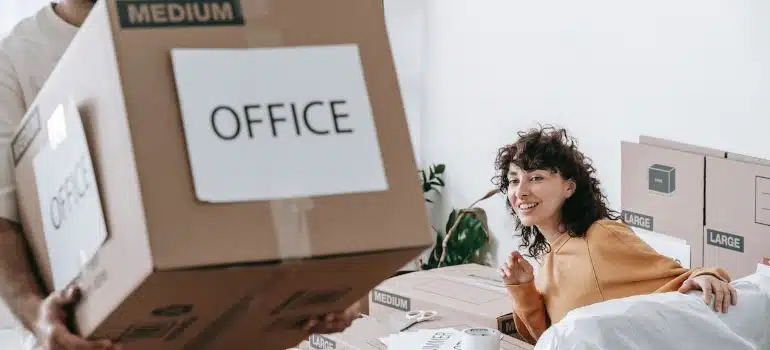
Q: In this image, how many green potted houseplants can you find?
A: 2